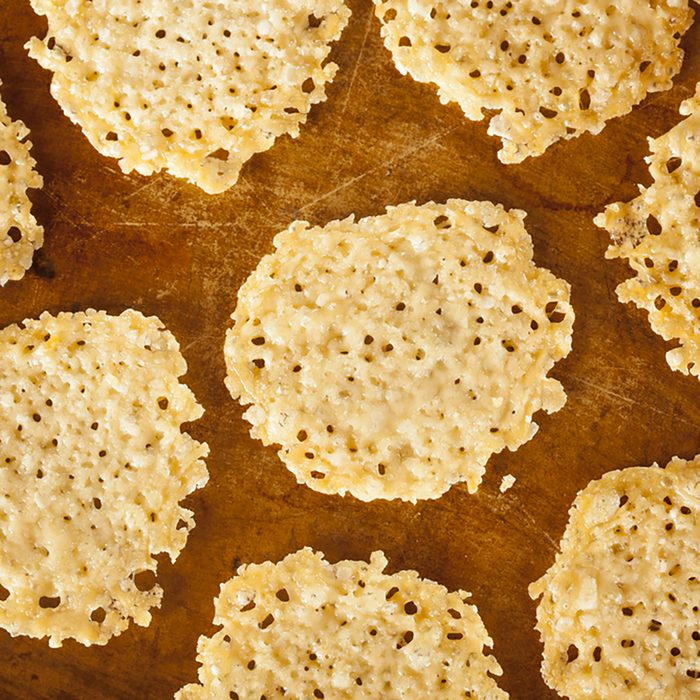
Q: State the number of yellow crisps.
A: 8